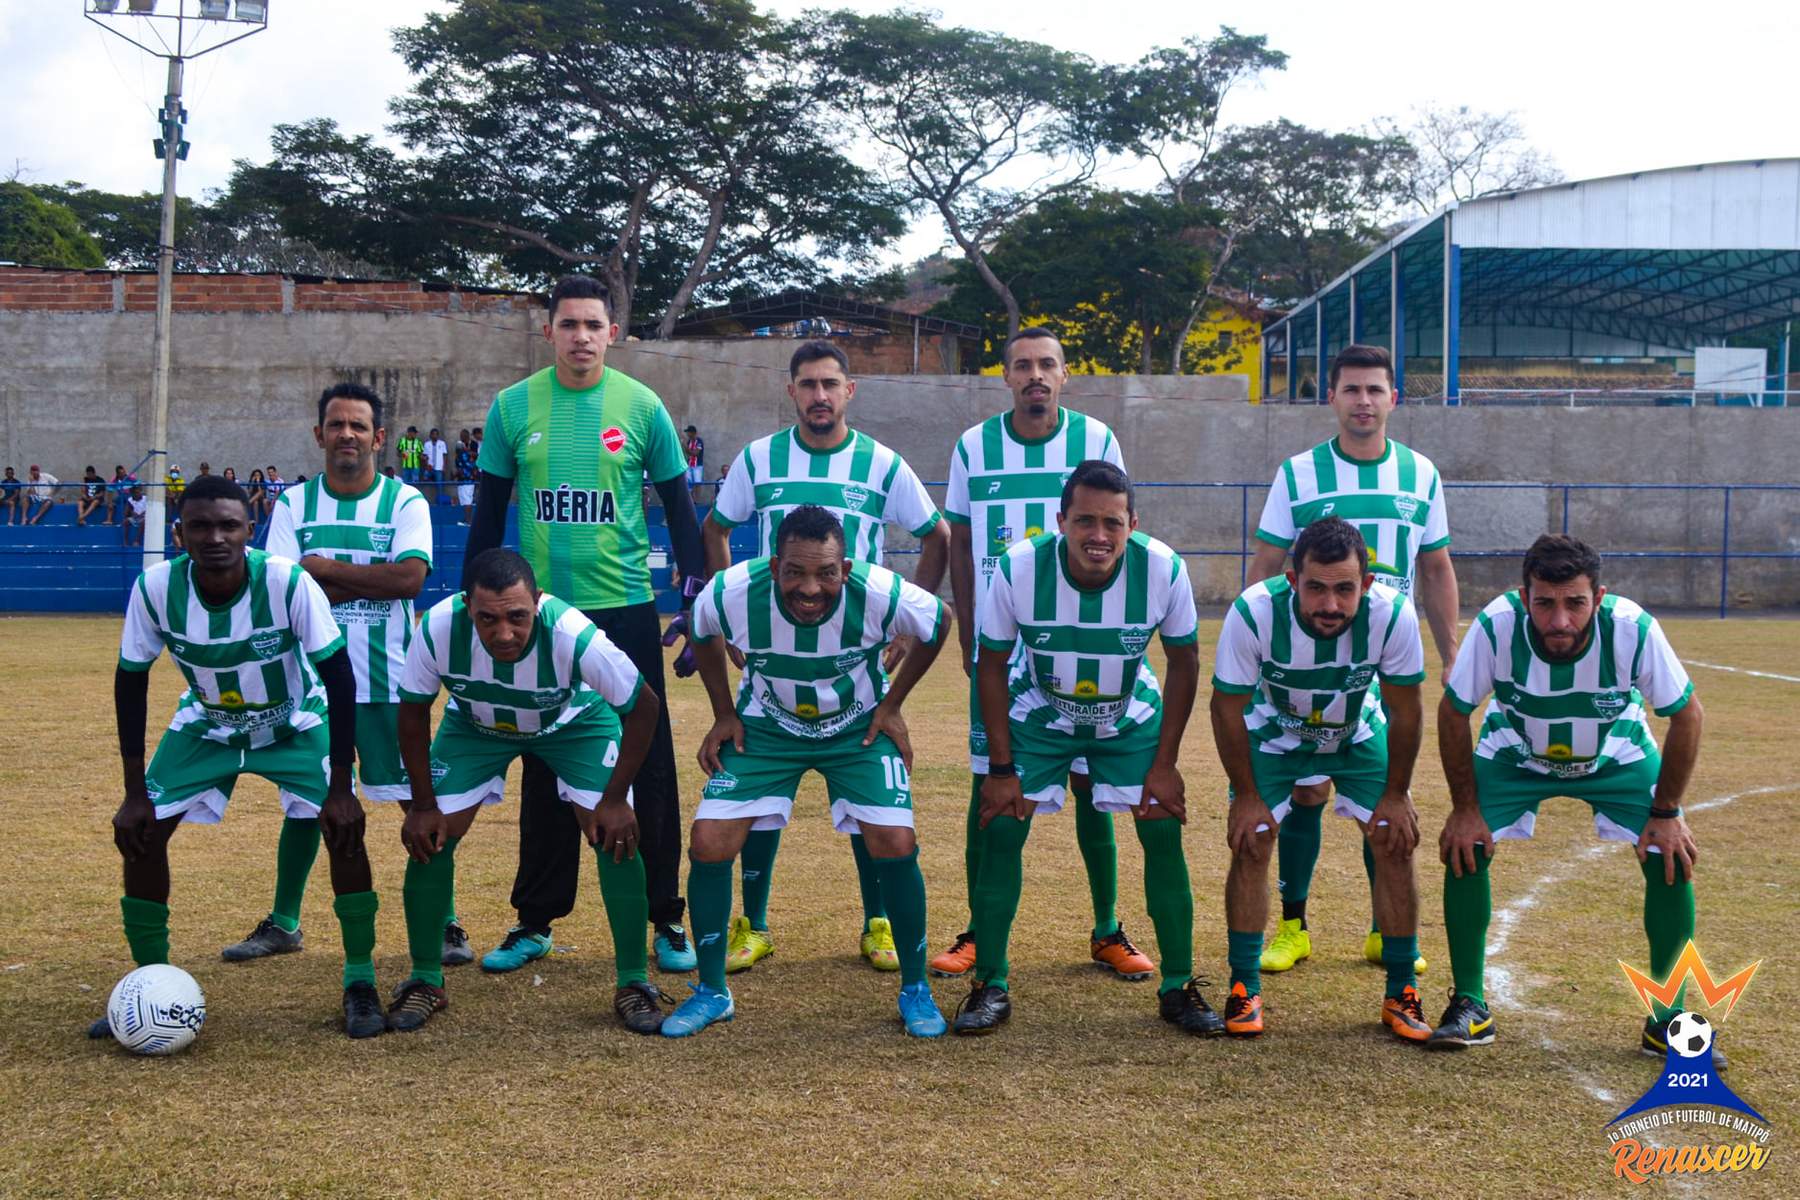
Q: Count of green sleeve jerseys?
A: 1